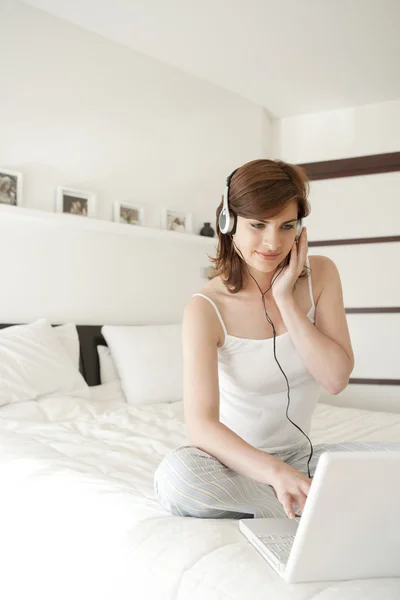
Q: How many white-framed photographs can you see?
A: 4